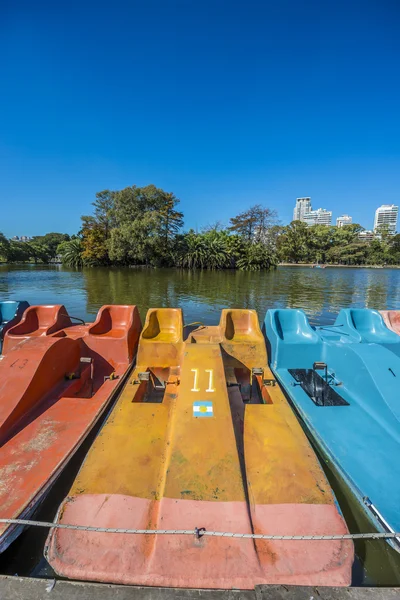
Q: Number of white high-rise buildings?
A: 4